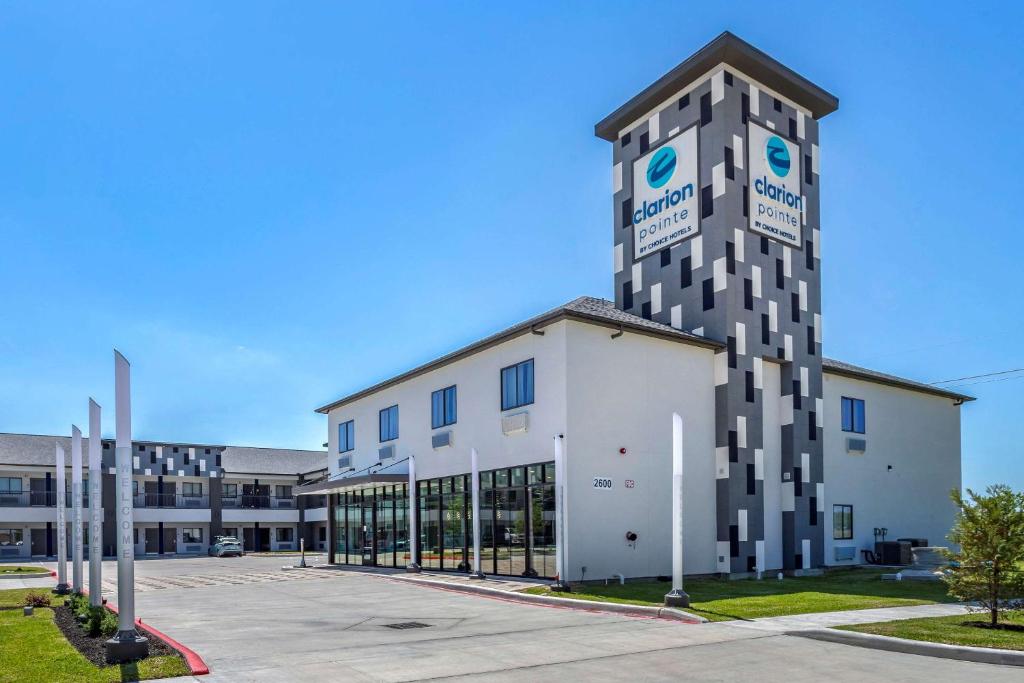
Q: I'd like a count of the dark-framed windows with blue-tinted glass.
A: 5